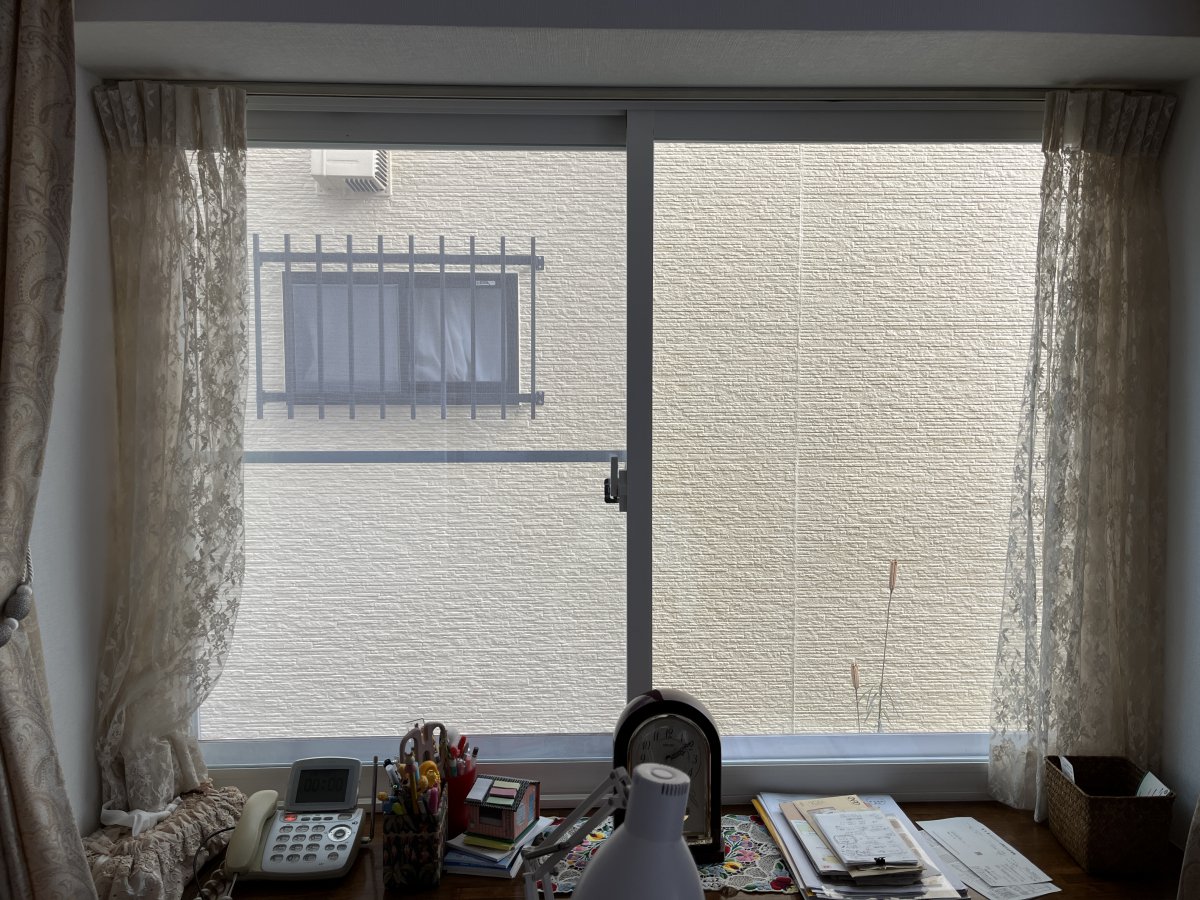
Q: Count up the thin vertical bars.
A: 10